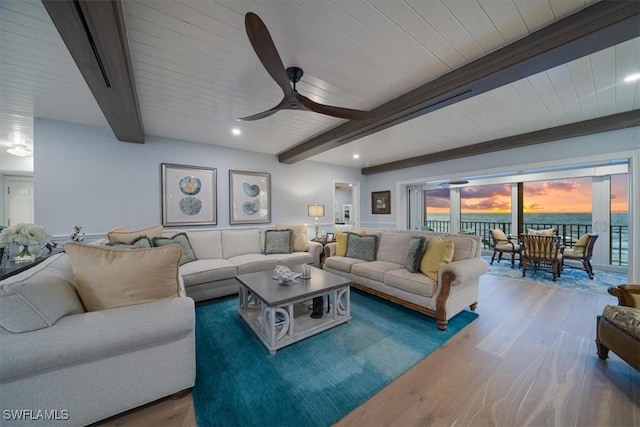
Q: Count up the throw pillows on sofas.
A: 10